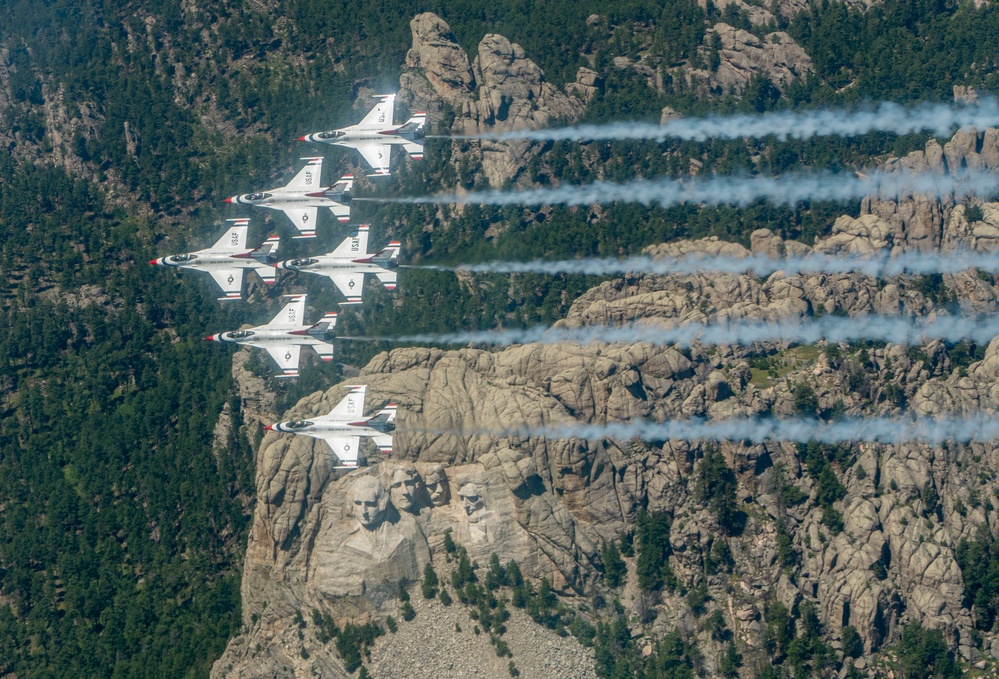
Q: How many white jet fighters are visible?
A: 6